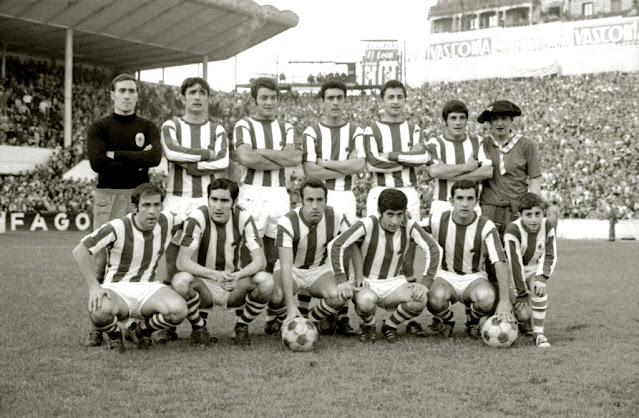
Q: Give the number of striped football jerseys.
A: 11